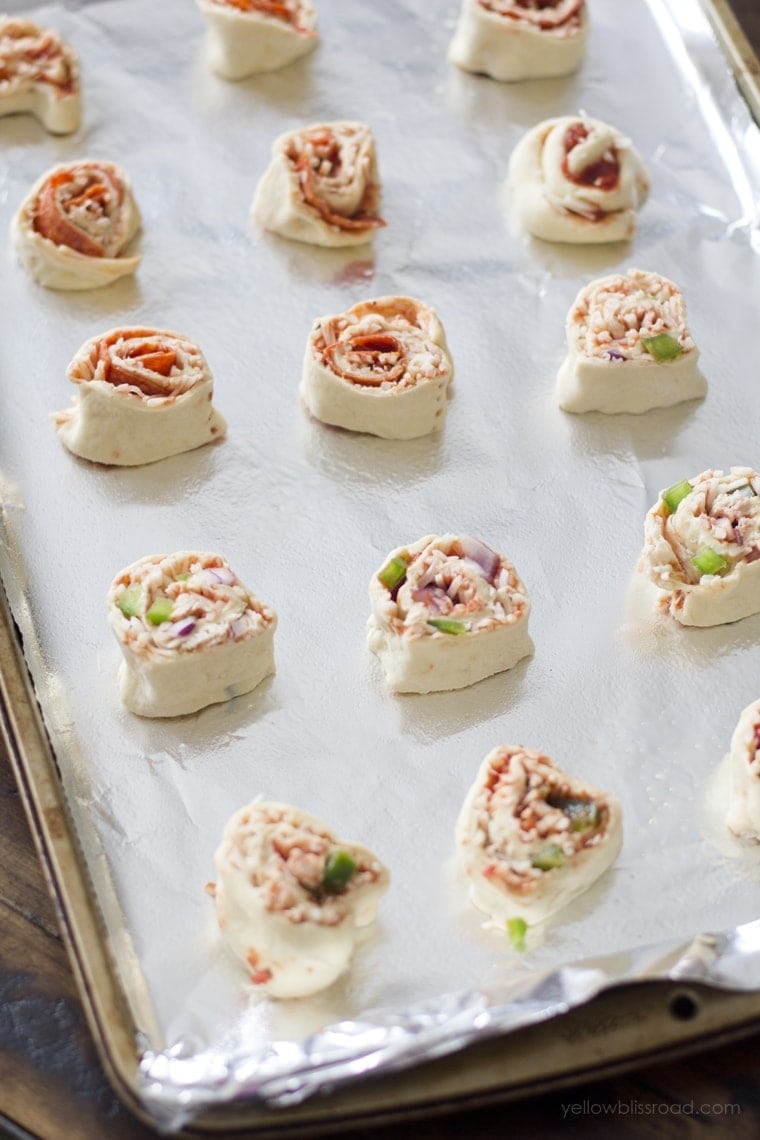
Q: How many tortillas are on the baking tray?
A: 15